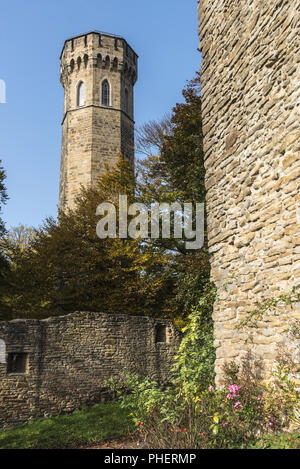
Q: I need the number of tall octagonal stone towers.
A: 1